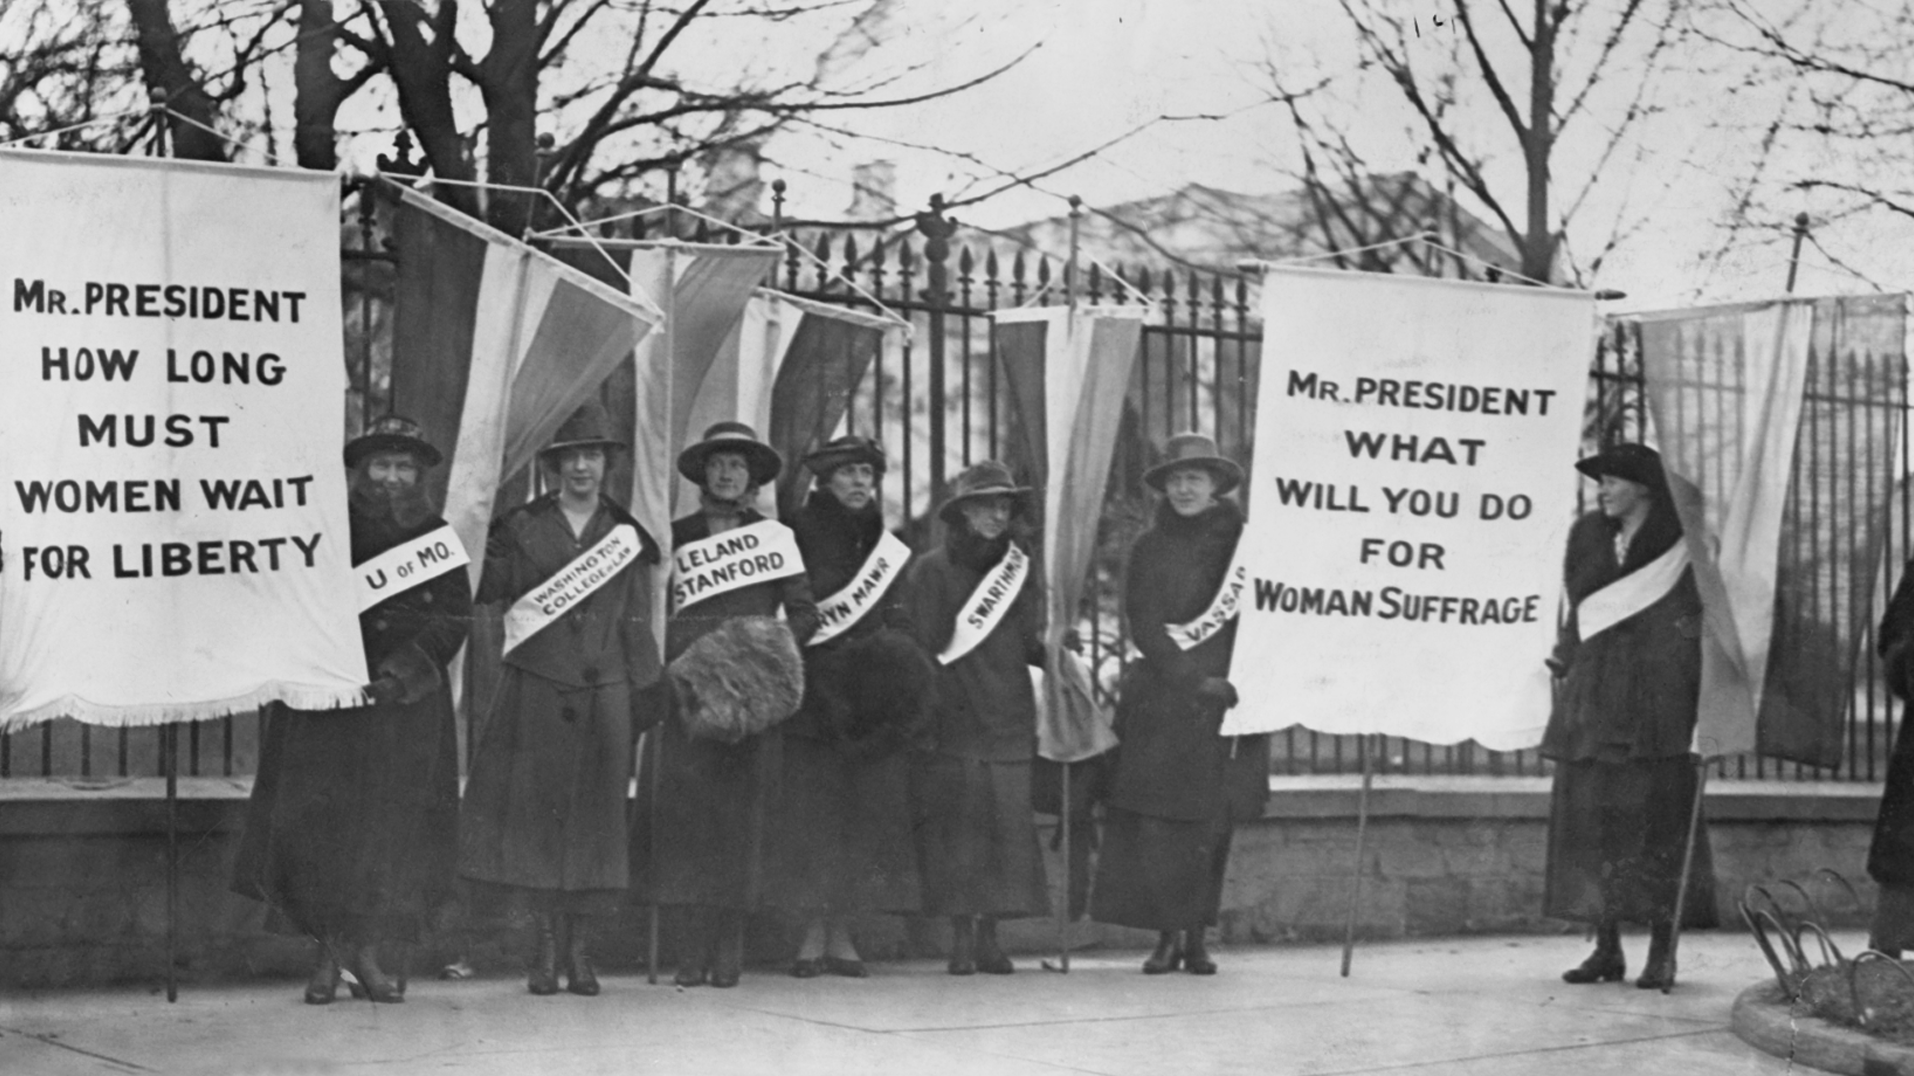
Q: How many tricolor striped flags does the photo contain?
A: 5